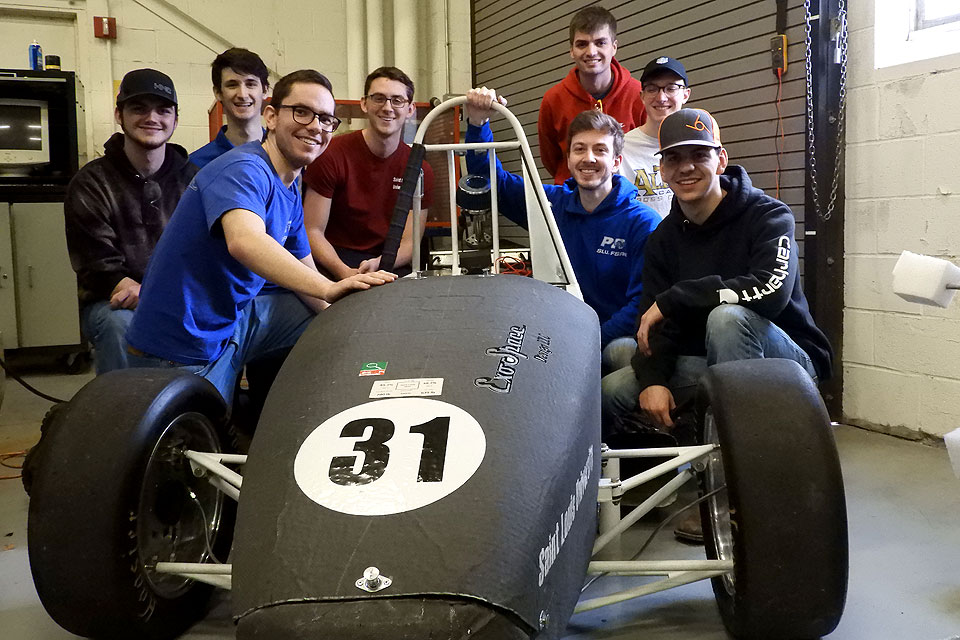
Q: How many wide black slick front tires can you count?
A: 2